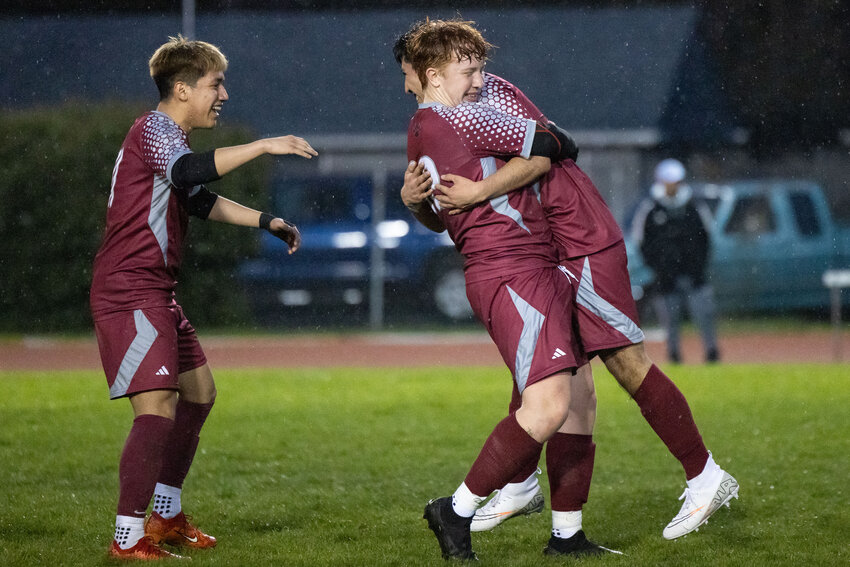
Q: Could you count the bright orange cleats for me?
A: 2